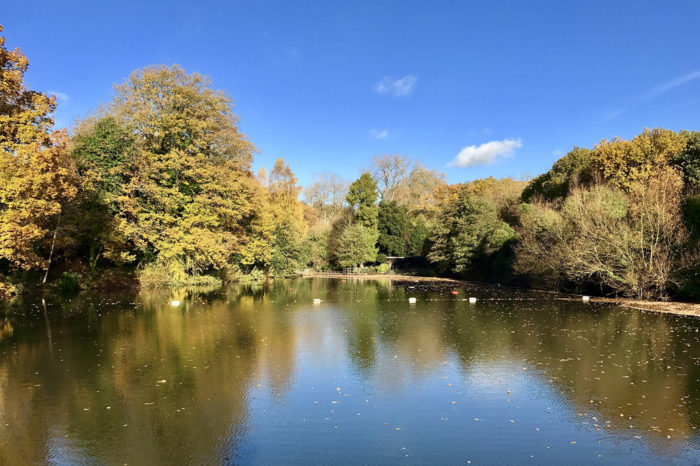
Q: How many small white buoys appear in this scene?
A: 5